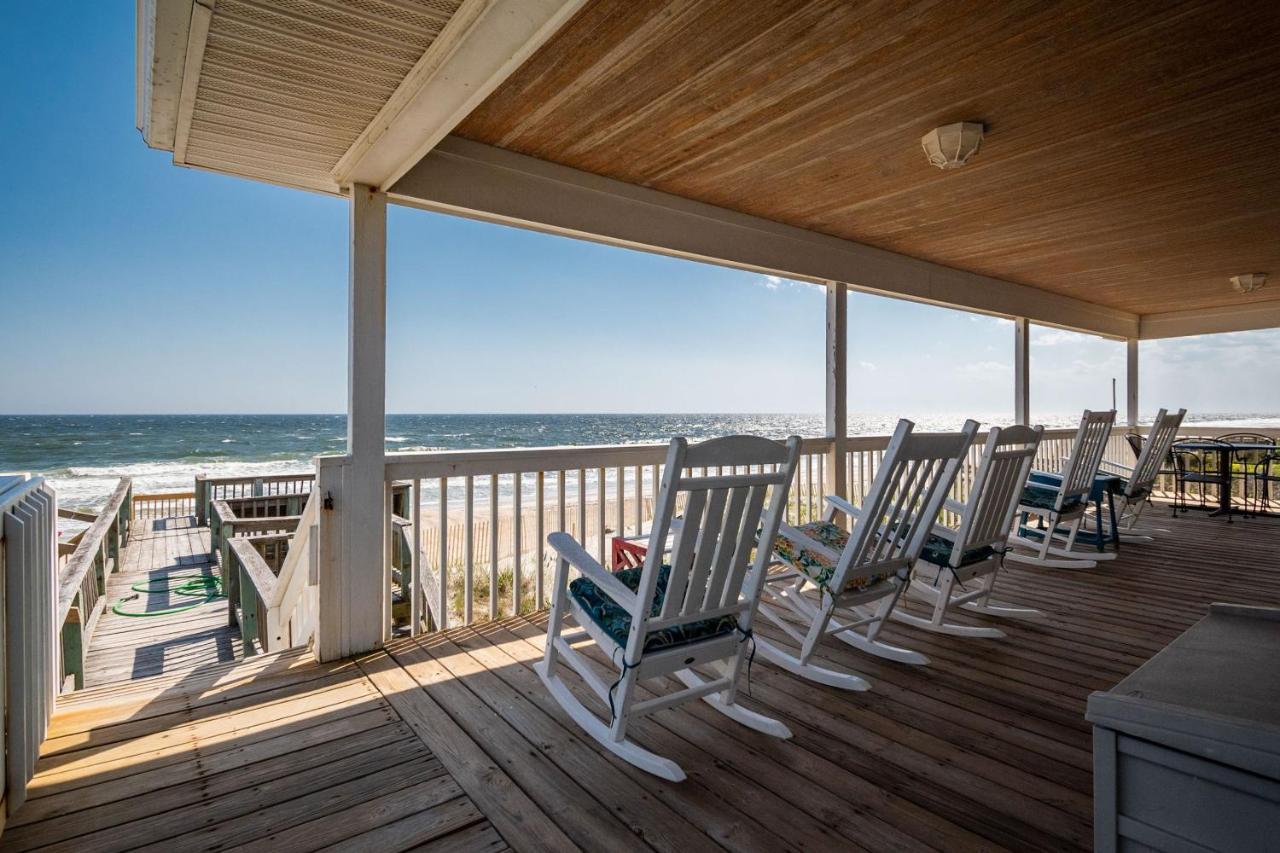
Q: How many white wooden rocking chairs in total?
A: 5